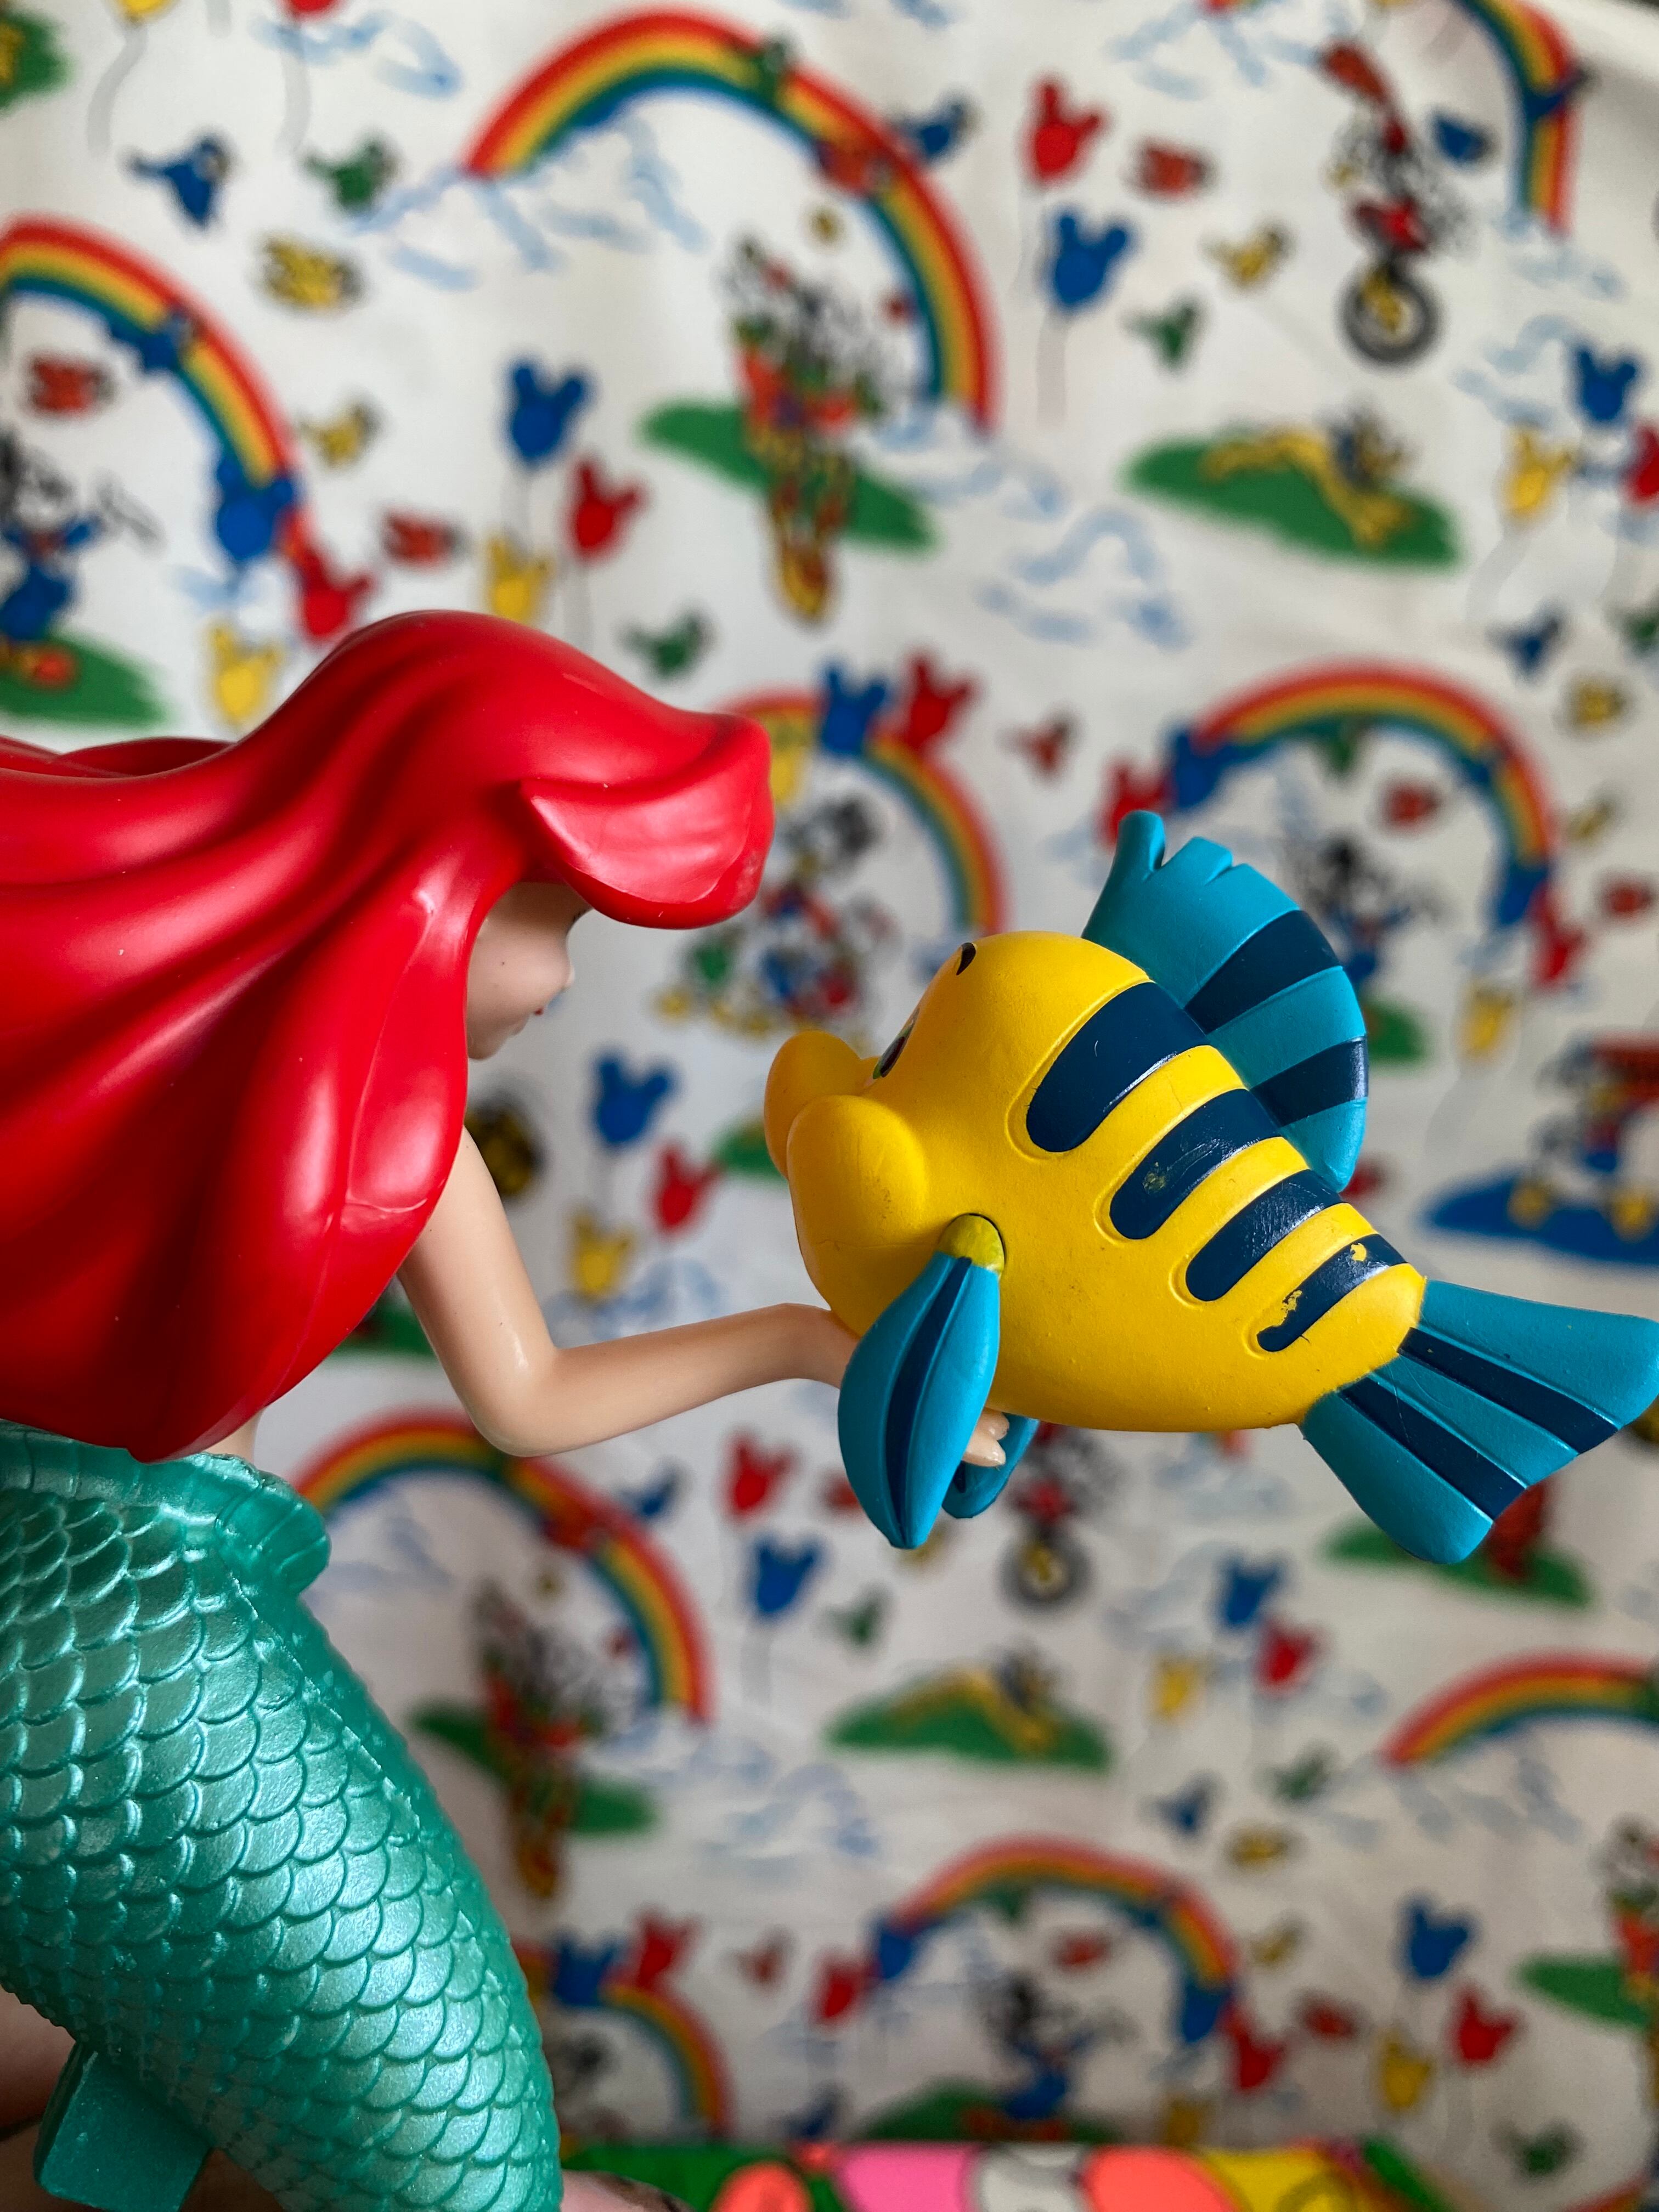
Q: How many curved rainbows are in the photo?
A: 9